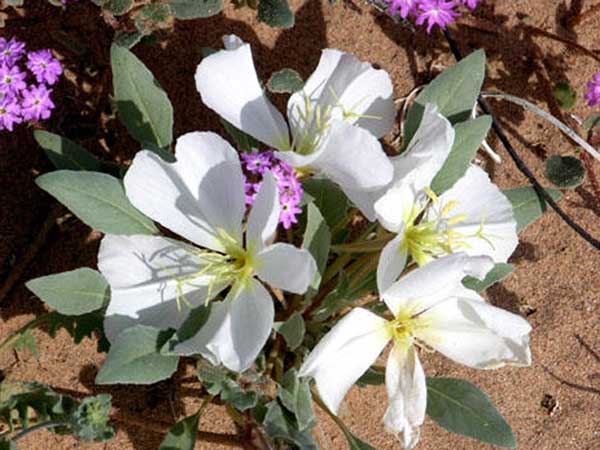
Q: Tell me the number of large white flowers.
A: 4